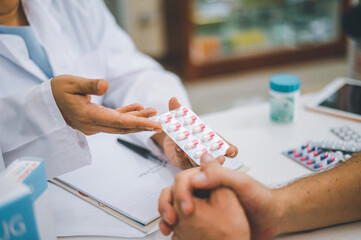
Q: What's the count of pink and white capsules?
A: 10